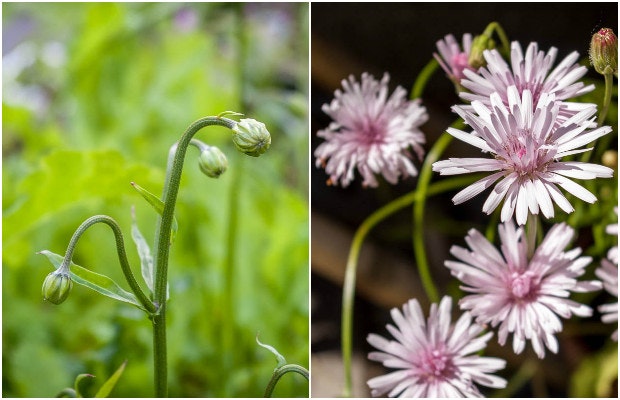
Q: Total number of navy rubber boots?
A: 0